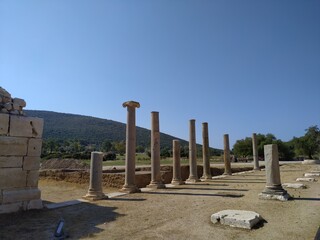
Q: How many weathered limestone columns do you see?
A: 9